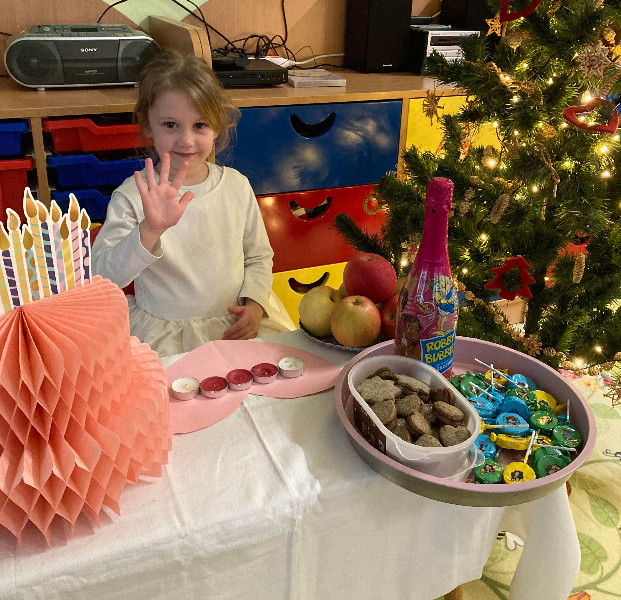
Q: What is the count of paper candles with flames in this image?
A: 9